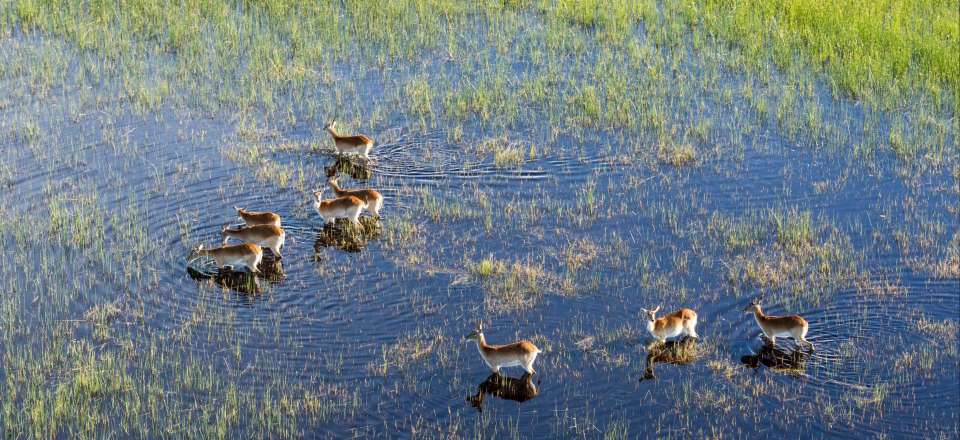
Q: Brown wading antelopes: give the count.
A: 9